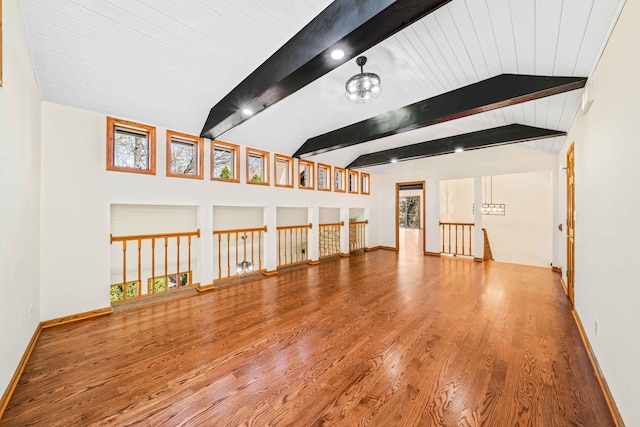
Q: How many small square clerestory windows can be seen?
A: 10